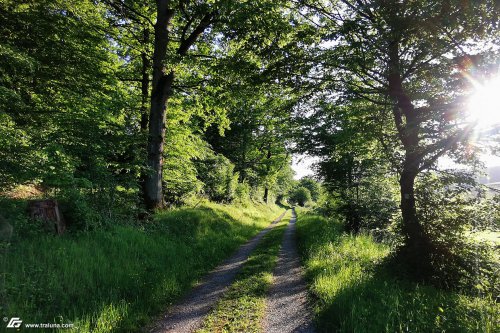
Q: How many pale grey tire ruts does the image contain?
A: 2